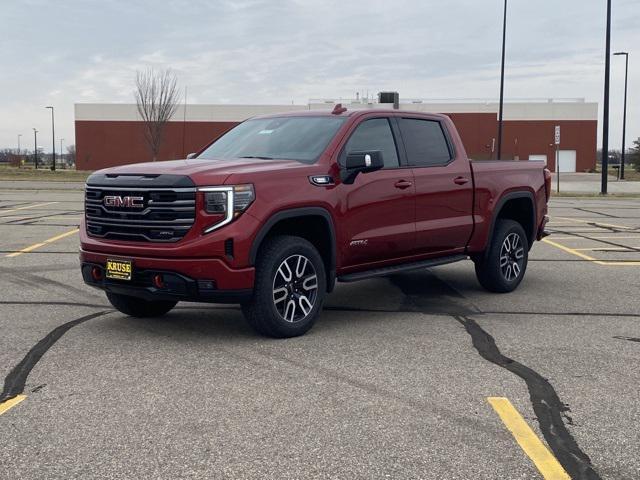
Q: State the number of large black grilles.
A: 1